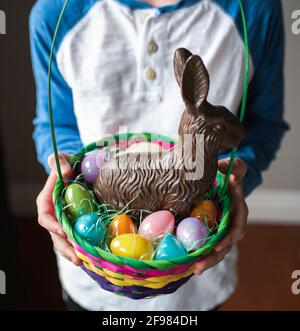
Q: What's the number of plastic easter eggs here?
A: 9